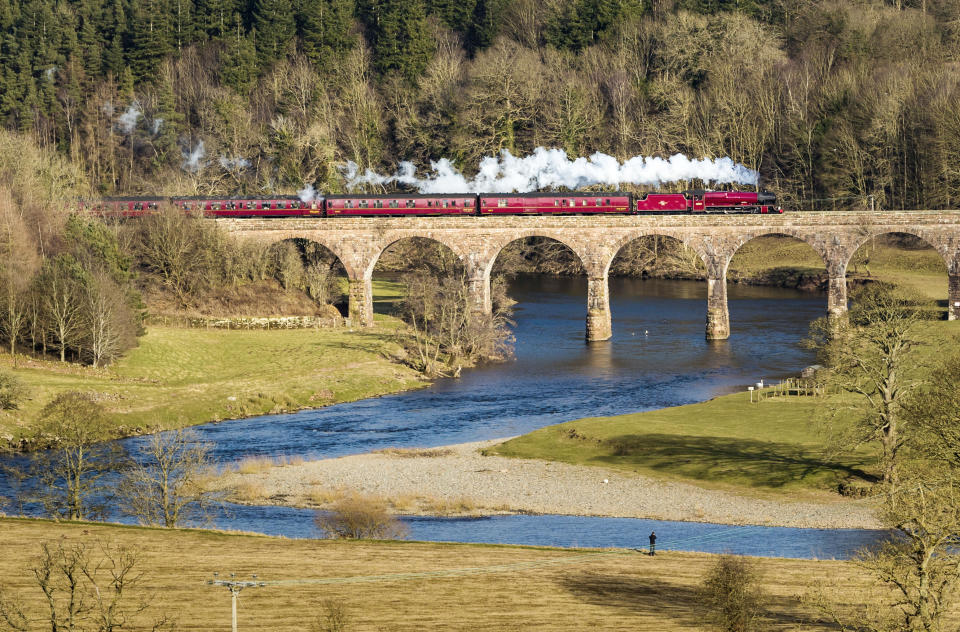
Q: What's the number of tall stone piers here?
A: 6